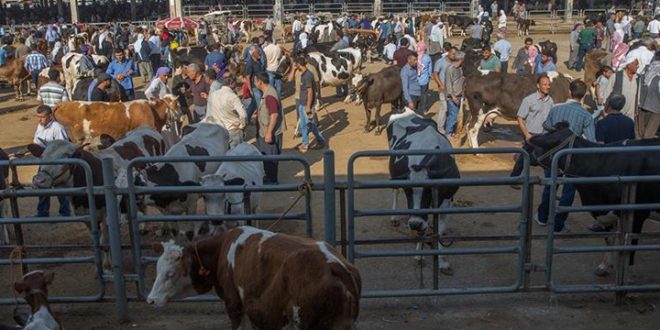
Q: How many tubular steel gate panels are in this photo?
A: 4